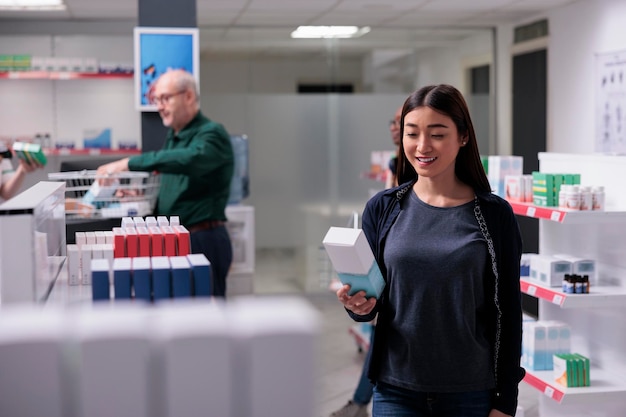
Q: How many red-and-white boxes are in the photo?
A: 6